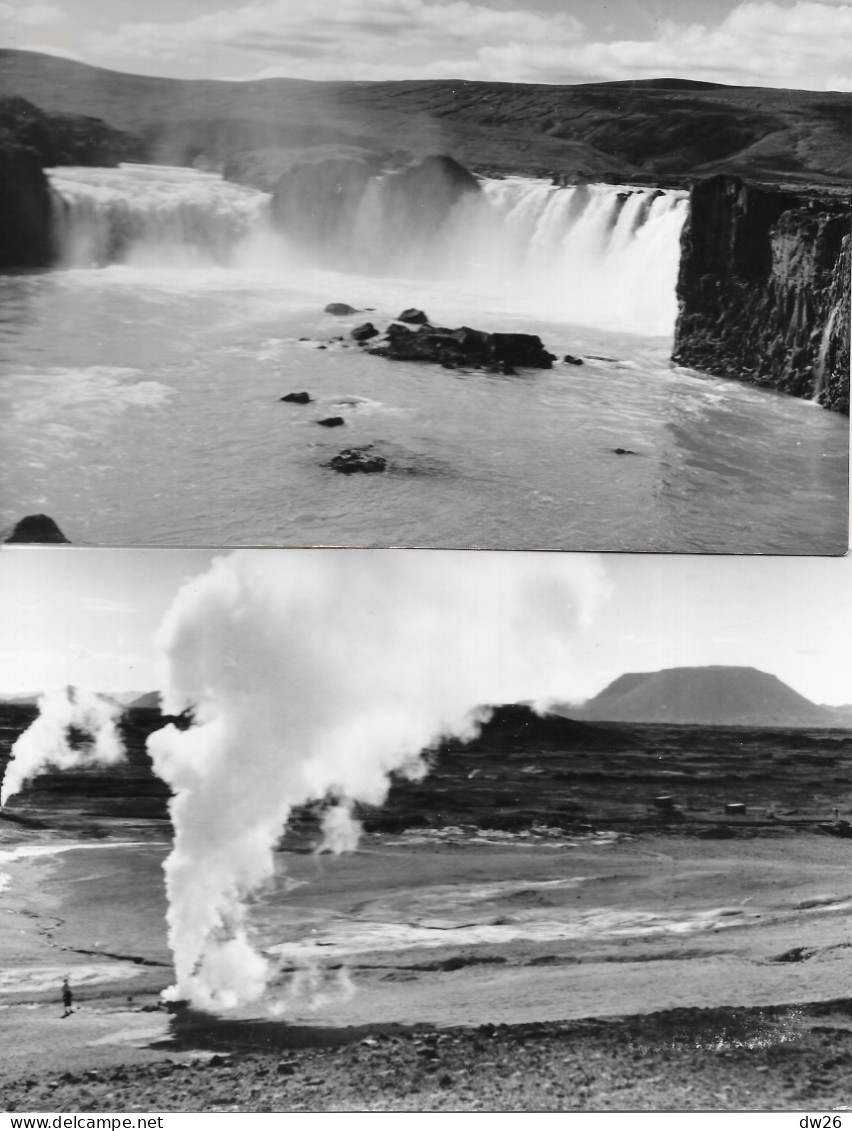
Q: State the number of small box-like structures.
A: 2